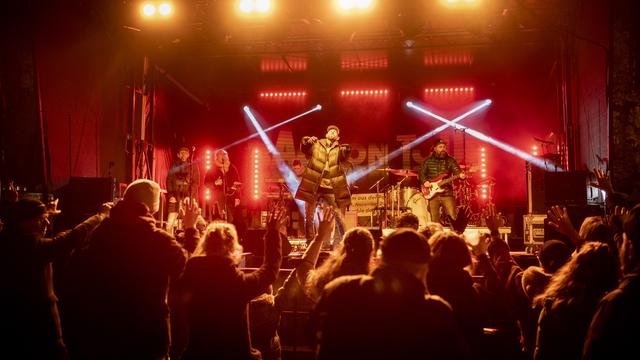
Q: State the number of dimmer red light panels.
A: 3